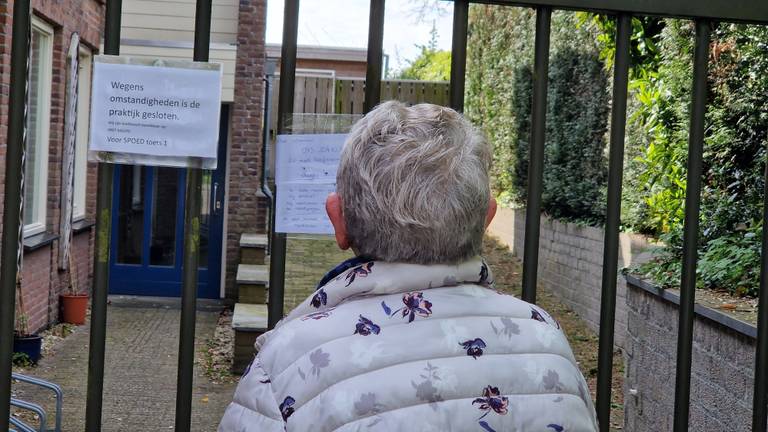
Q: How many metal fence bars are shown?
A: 10